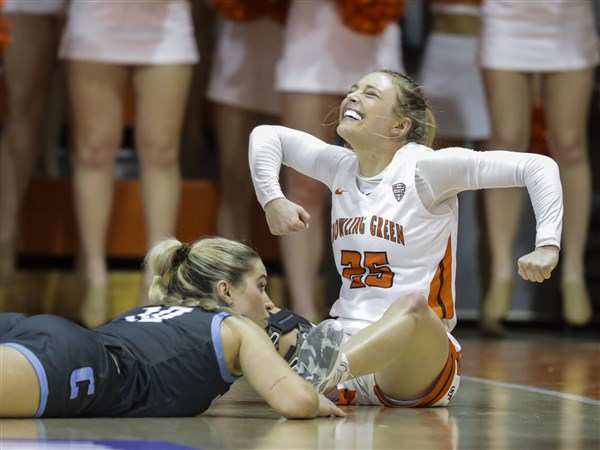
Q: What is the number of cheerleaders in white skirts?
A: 6